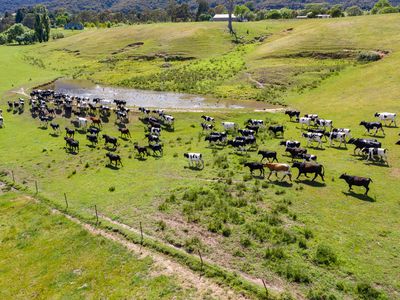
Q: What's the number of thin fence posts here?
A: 7